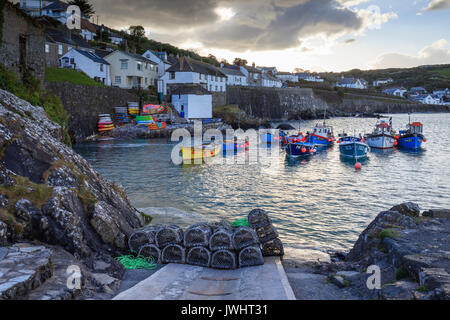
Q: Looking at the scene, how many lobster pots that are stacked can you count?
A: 13